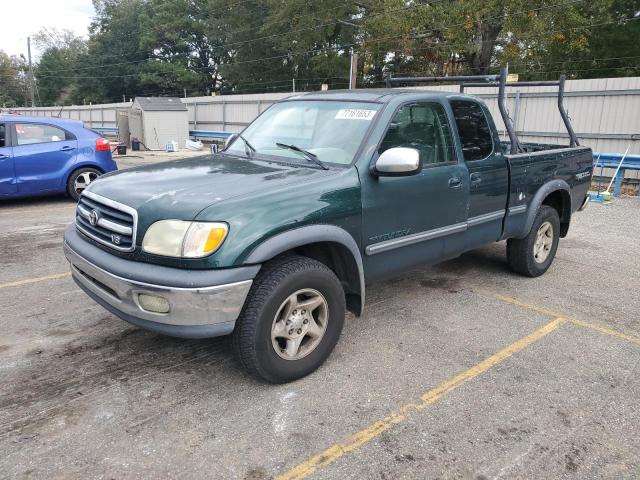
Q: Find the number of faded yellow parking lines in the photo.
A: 3